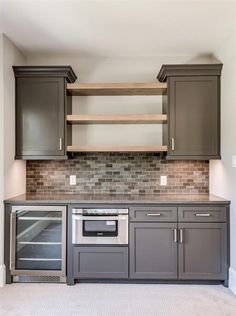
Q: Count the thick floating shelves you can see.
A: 3